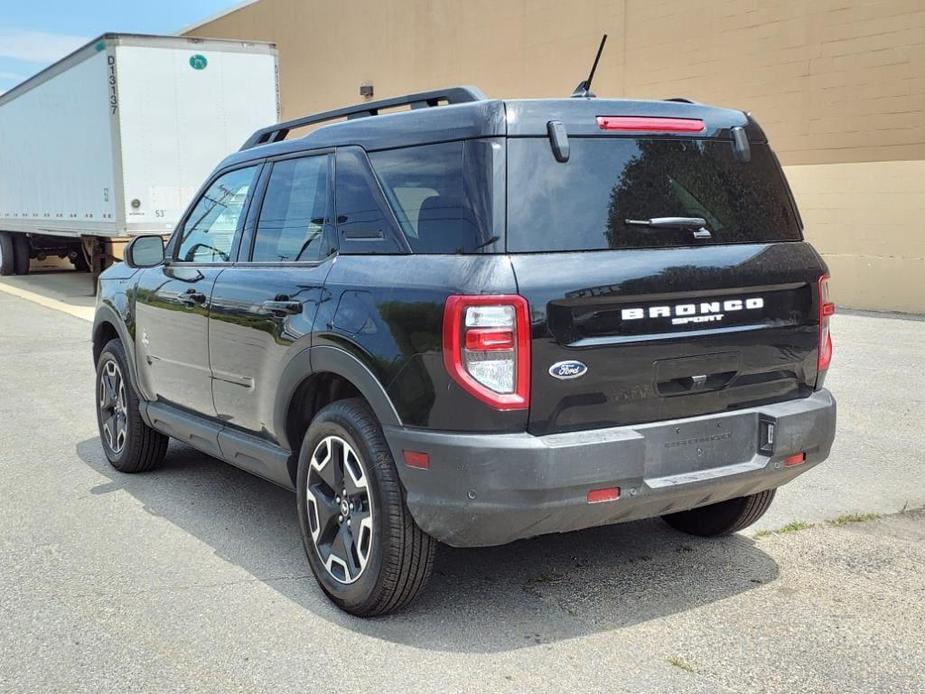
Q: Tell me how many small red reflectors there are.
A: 3